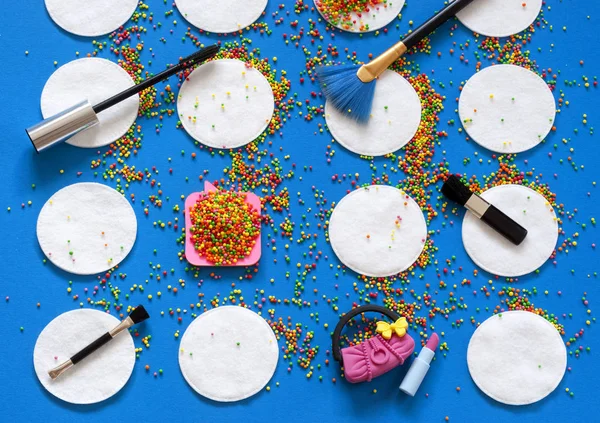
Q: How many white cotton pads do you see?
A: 14